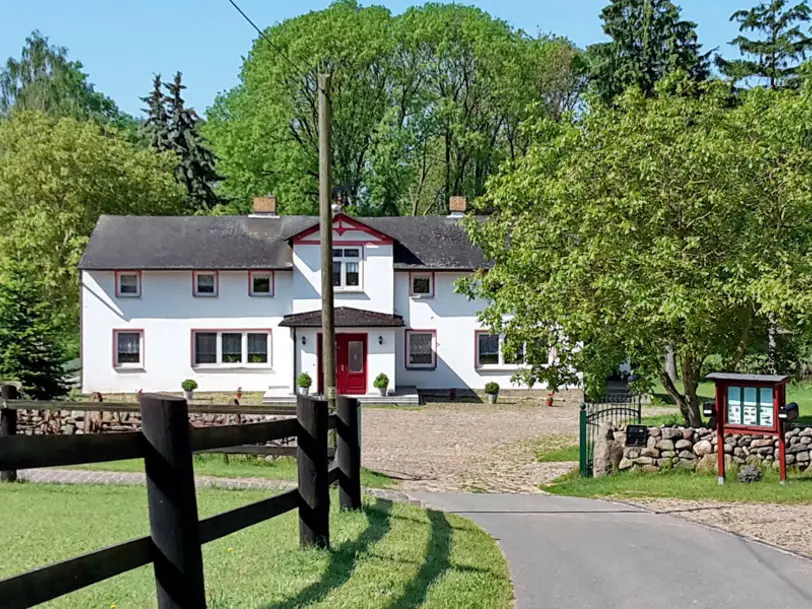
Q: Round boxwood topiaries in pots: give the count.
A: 4